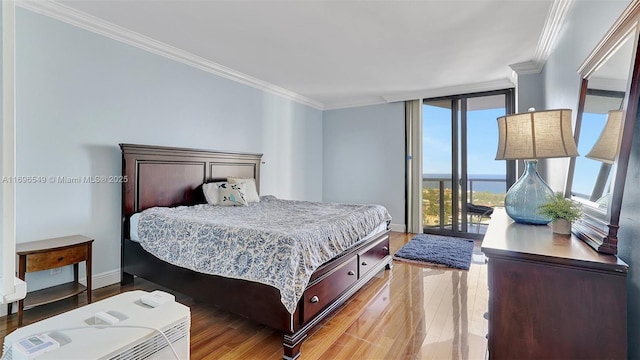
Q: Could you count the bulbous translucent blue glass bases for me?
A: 1